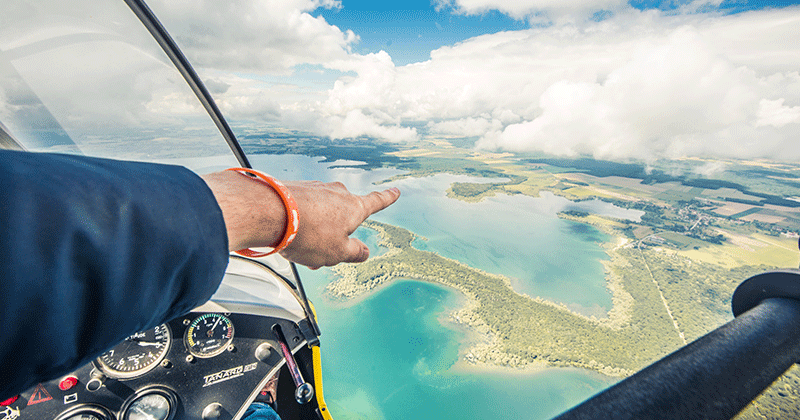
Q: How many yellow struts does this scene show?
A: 1